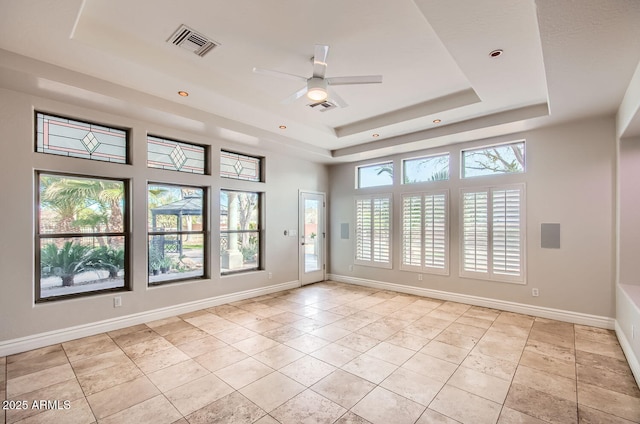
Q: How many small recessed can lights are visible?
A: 5